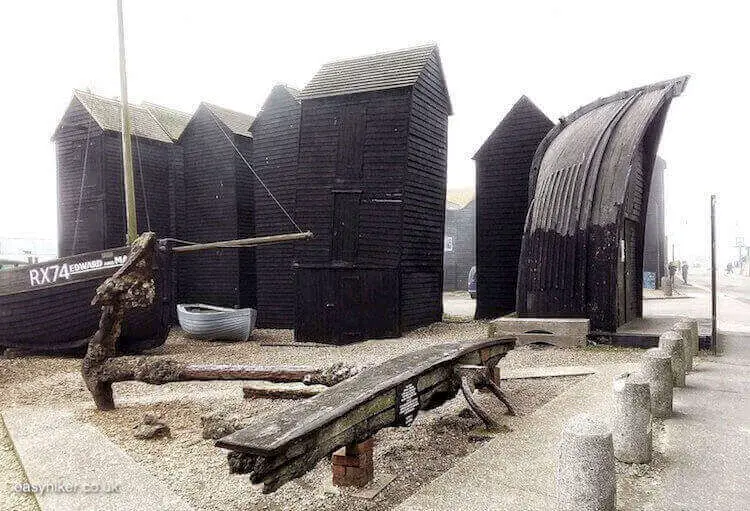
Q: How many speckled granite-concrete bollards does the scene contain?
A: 6